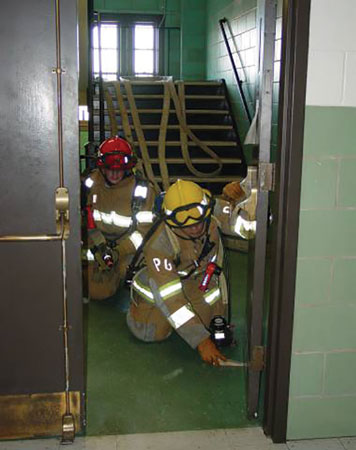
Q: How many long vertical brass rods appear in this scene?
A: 2